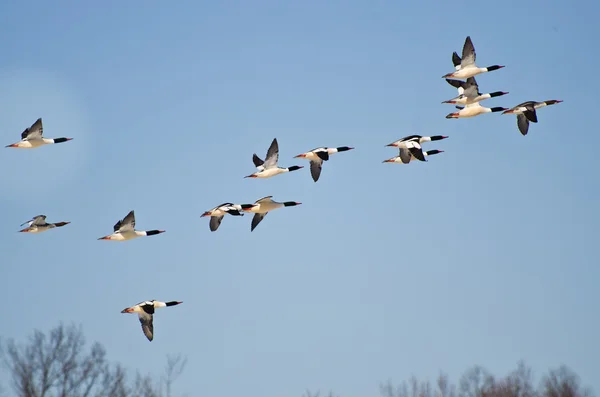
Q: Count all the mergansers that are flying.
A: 14